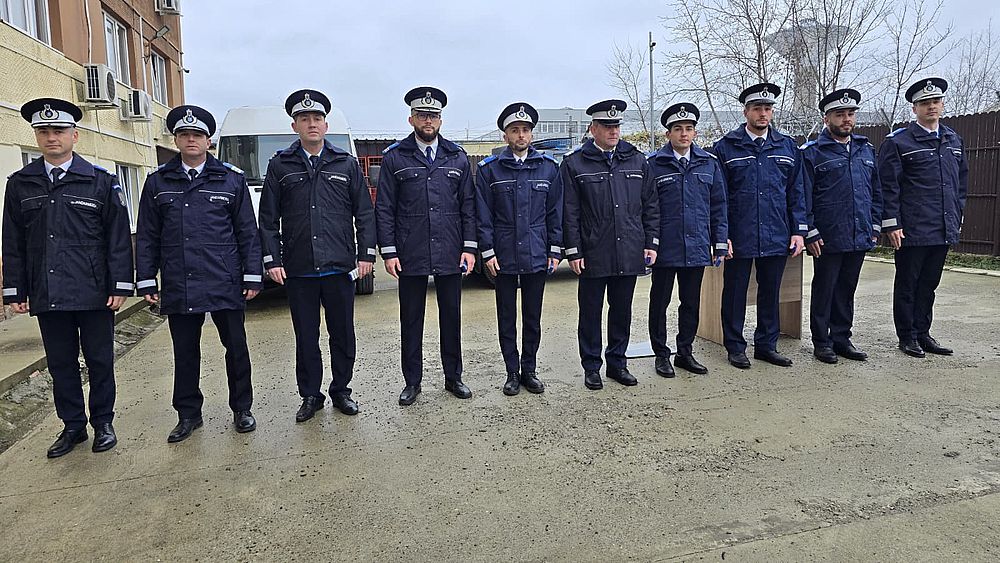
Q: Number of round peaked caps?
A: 10